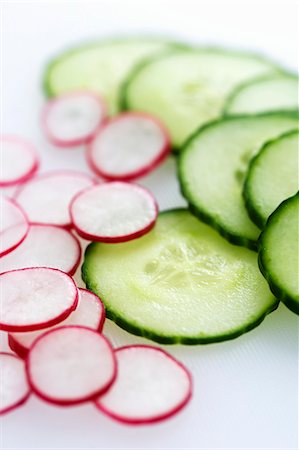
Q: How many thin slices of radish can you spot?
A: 12